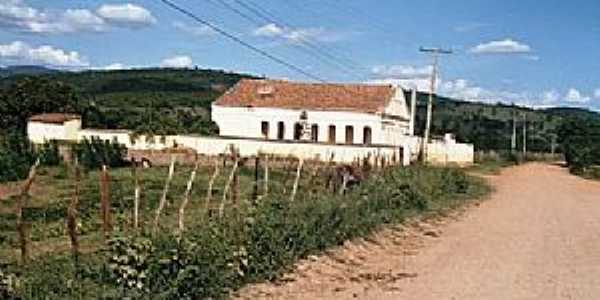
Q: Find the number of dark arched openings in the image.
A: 7